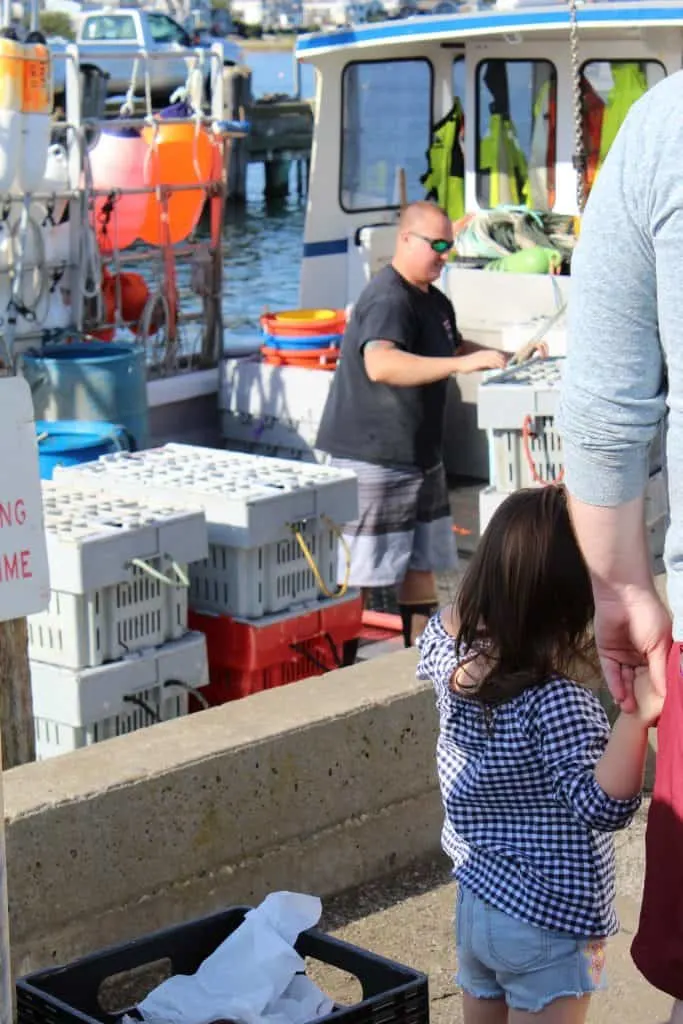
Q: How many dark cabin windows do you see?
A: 3